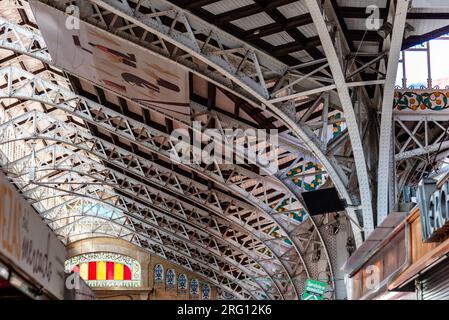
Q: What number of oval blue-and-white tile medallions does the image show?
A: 5